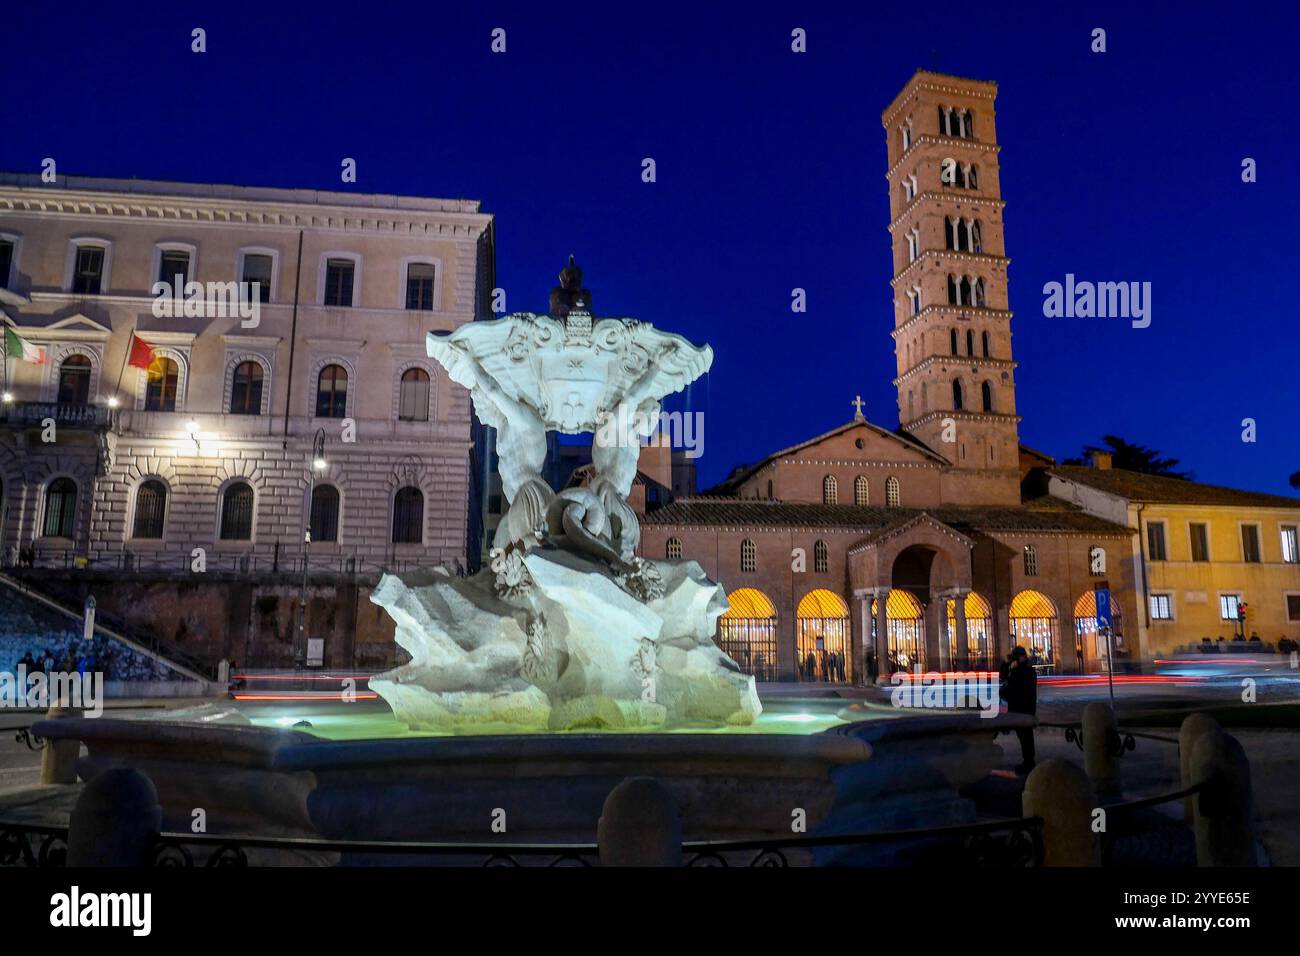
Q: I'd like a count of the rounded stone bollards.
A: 7